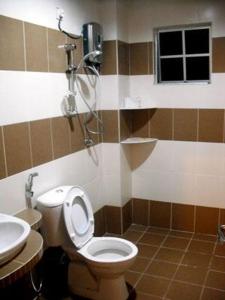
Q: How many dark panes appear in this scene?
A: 4